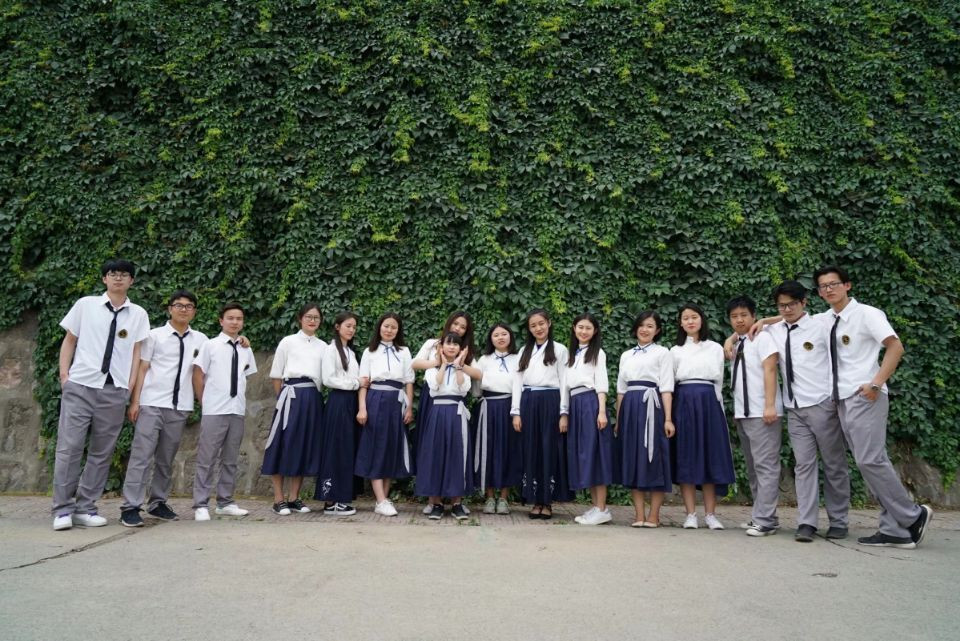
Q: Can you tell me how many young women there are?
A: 10